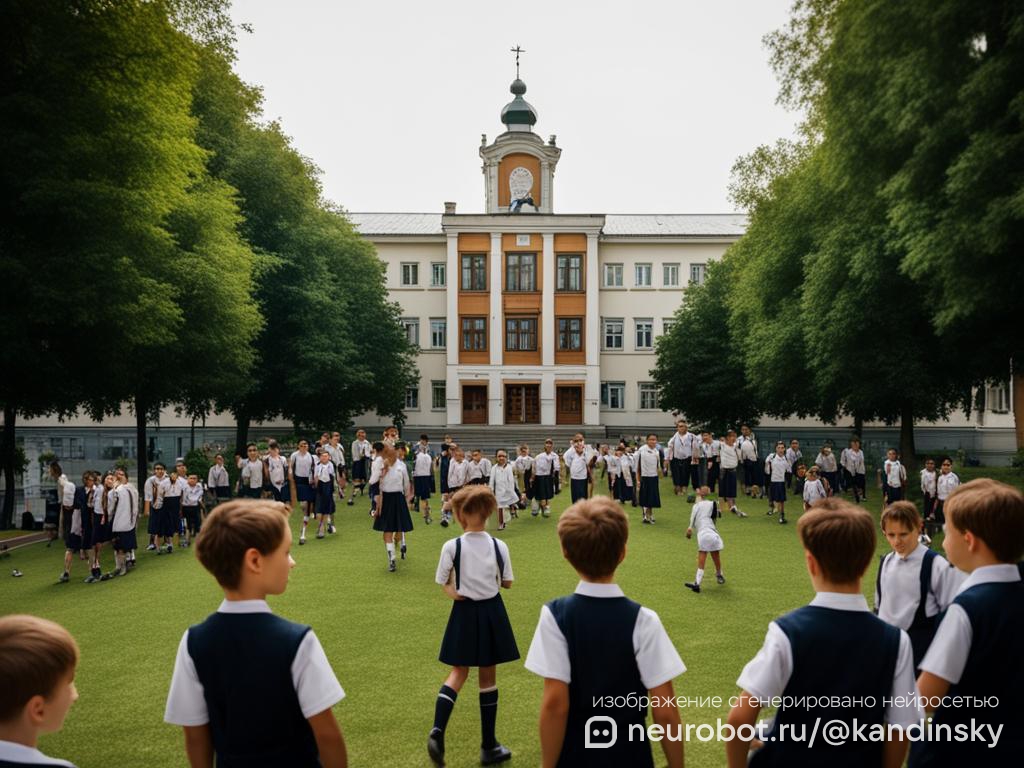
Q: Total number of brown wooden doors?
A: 3